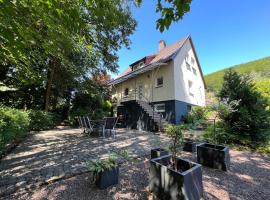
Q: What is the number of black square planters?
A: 5